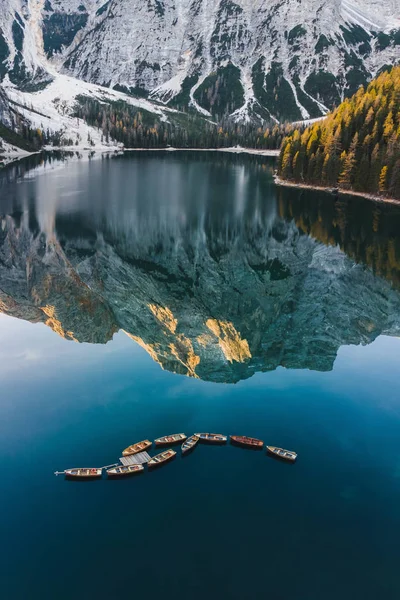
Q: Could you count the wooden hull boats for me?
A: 9